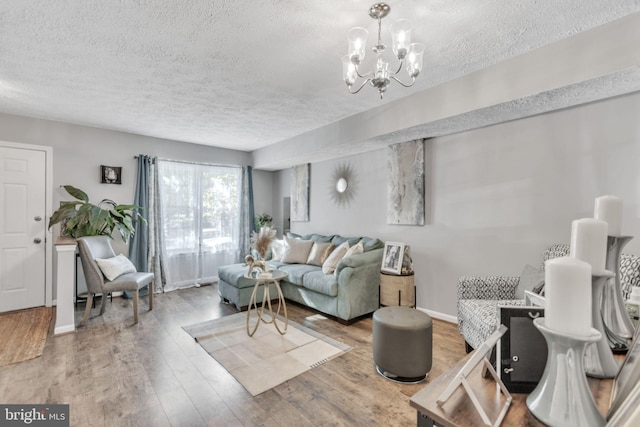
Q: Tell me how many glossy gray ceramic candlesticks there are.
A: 3